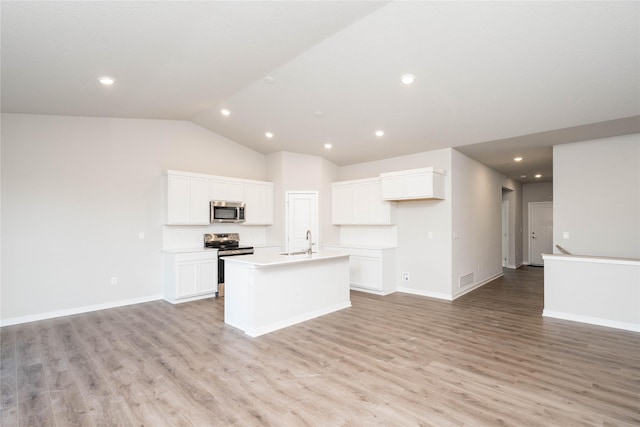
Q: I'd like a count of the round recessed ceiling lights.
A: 8